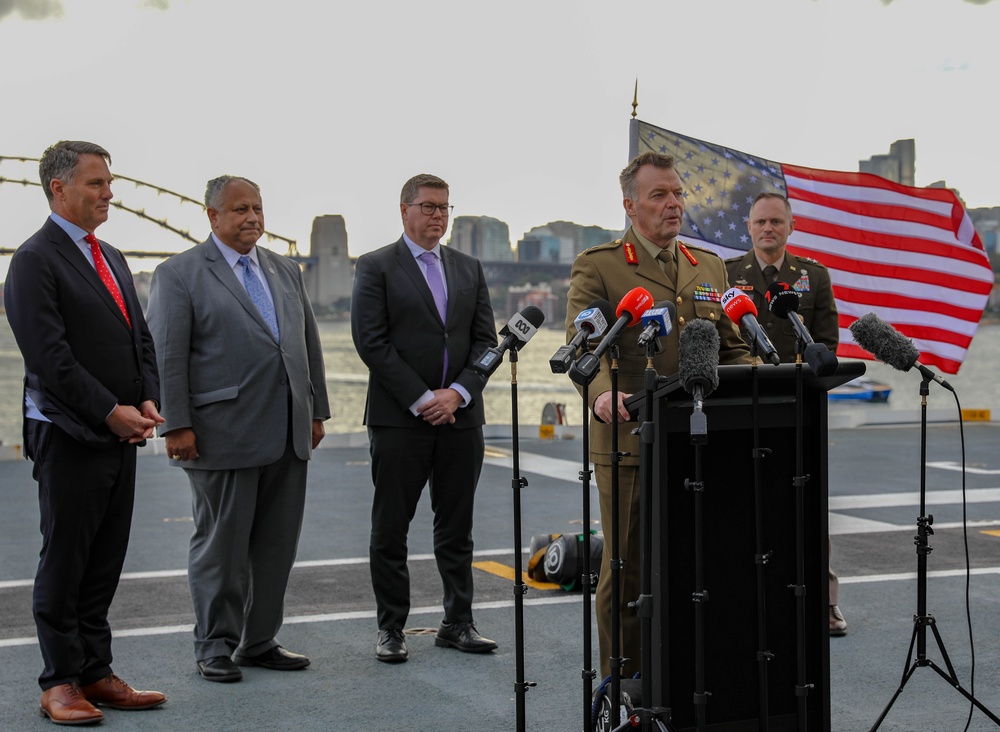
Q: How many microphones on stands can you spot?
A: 8